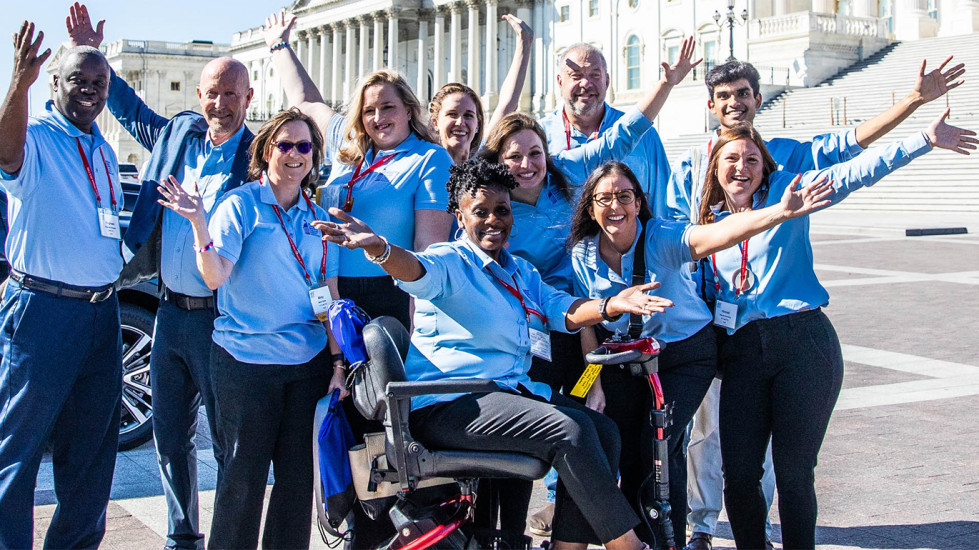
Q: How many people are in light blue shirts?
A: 11